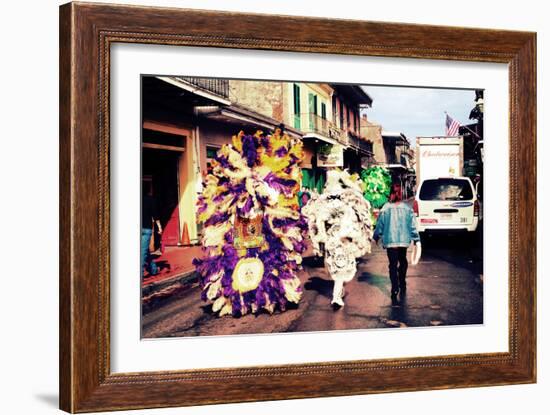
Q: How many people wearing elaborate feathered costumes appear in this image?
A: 3